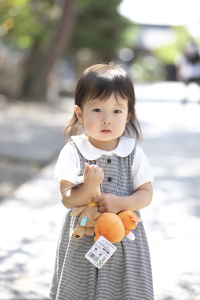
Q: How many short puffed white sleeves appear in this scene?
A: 2